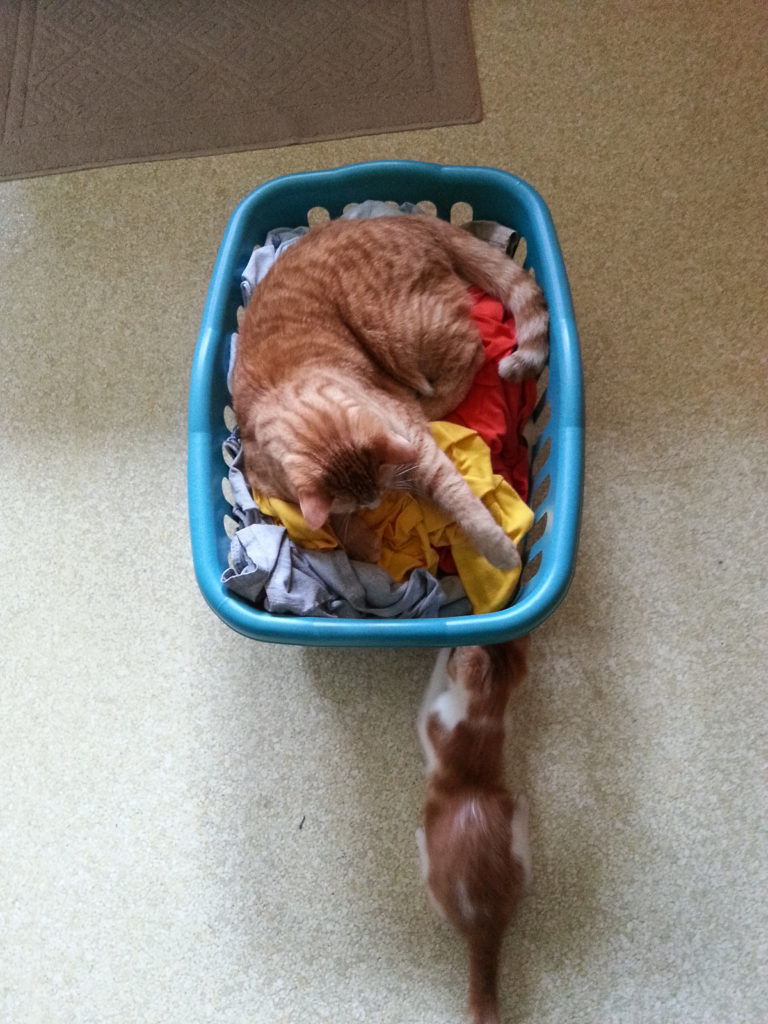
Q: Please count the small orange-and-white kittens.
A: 1